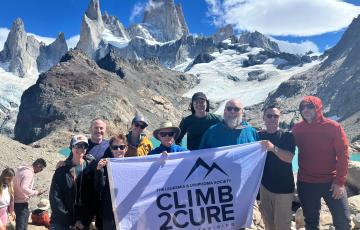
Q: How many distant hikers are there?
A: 2